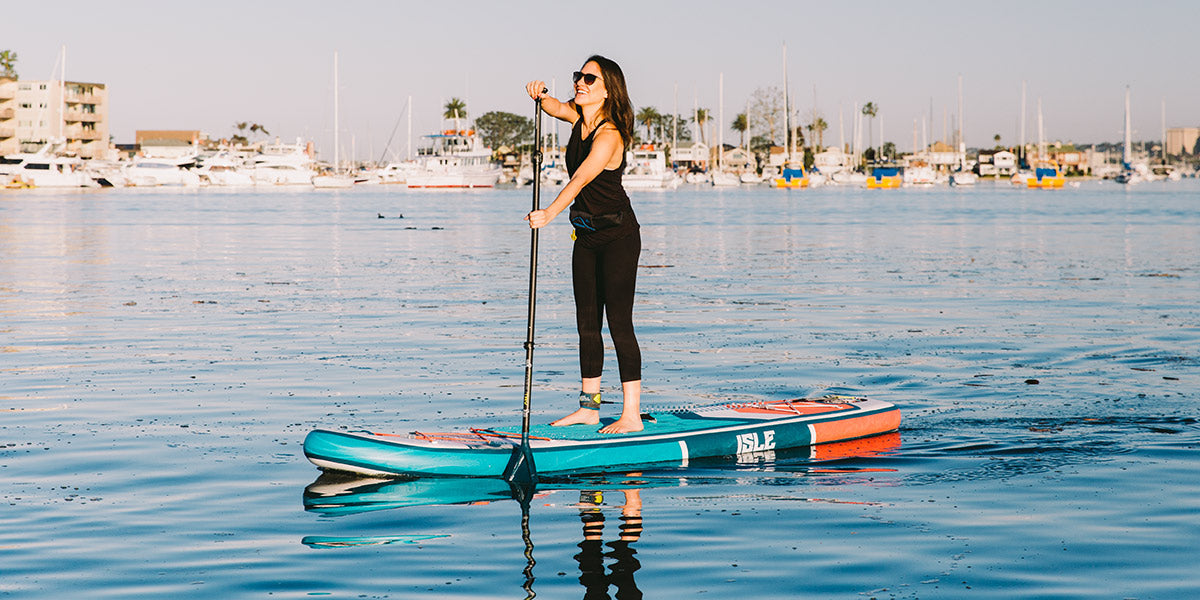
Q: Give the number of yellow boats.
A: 3